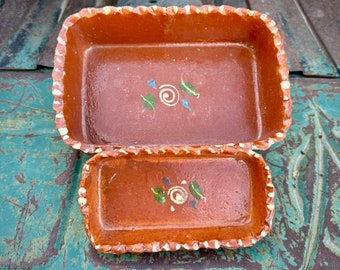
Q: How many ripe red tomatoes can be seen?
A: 0